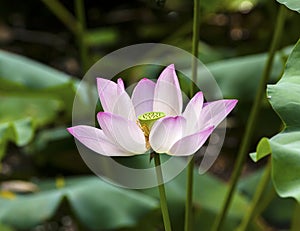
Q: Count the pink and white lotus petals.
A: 10